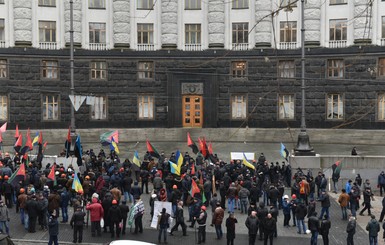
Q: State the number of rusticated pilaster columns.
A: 8